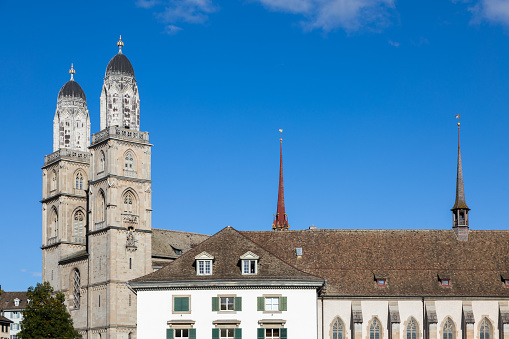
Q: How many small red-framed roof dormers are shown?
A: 3